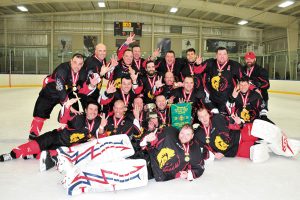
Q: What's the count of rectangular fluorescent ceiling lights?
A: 5